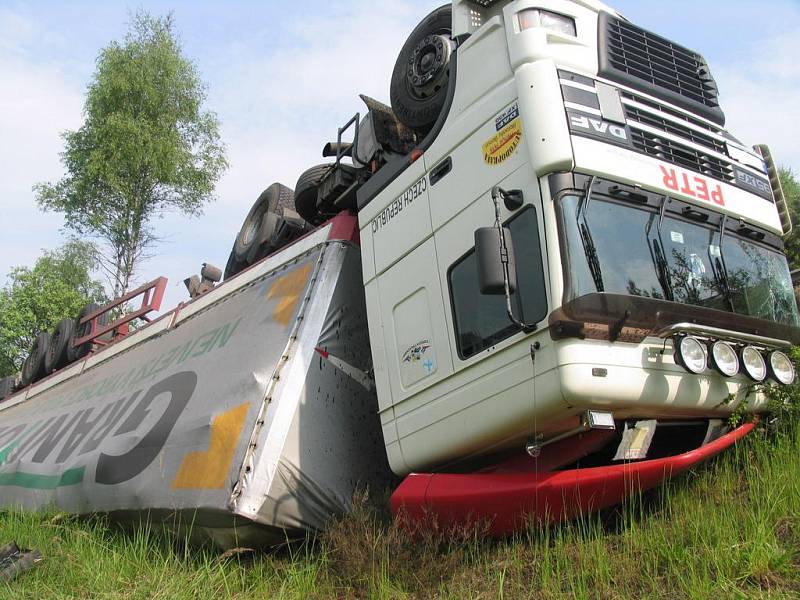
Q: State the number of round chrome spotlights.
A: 4